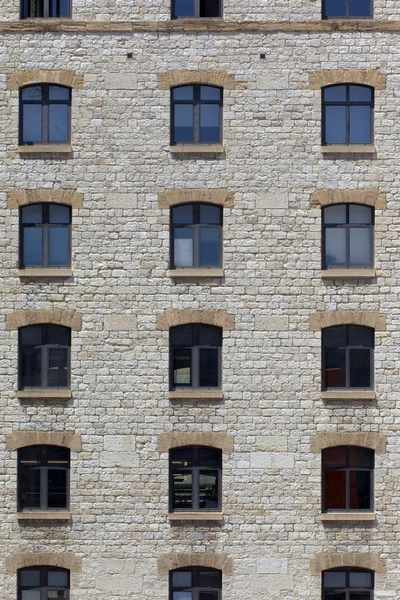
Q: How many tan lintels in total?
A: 15